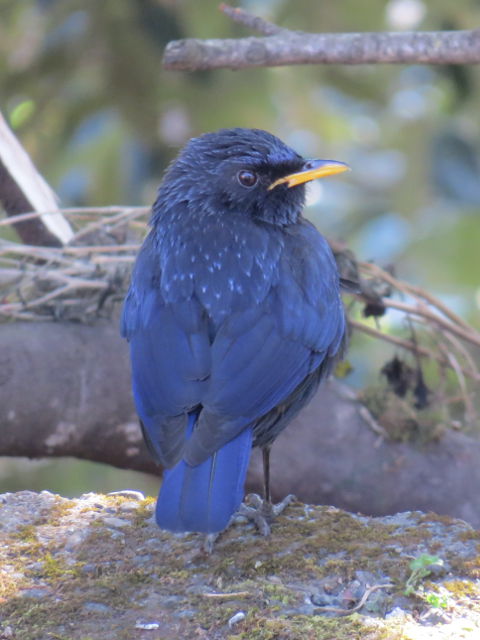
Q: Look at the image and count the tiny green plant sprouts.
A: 2